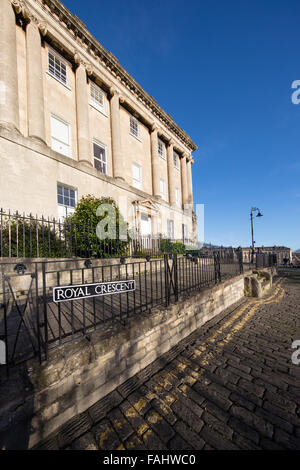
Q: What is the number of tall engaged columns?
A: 8